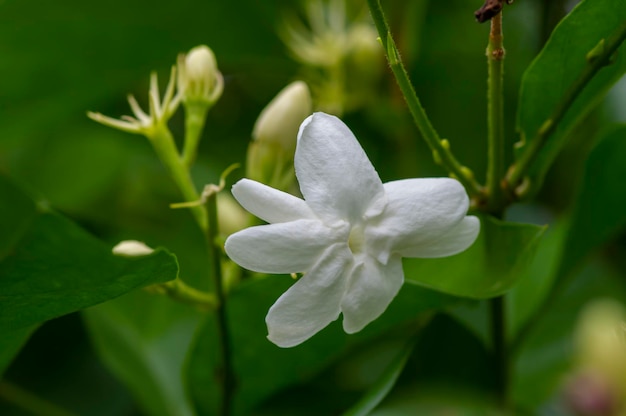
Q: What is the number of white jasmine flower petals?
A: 7